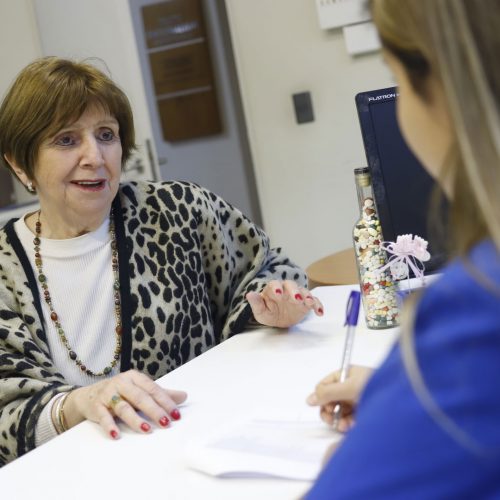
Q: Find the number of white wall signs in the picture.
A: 2